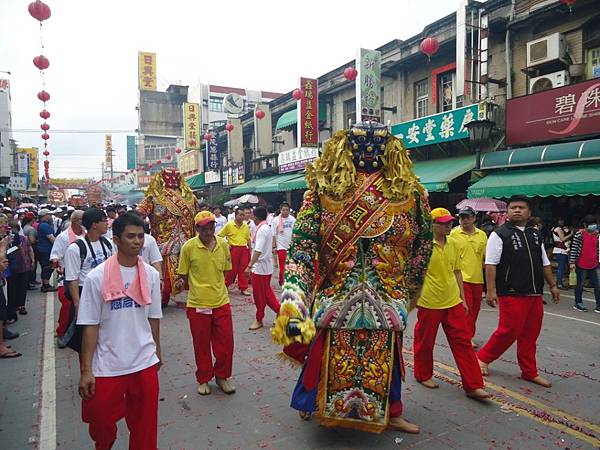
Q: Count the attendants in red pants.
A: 9